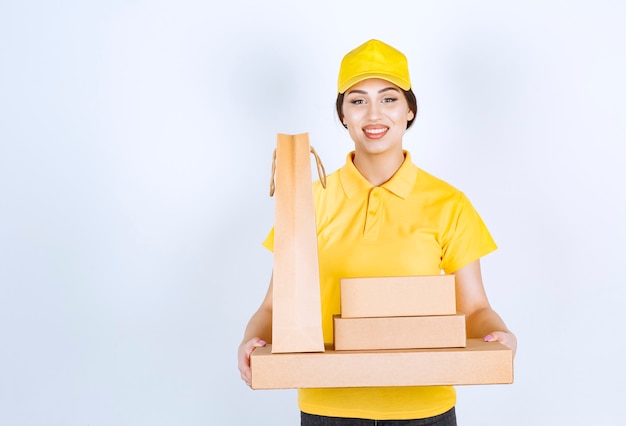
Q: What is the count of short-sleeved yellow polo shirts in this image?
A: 1